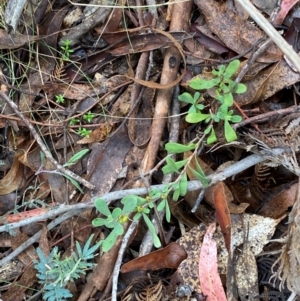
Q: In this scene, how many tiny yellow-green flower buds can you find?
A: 4